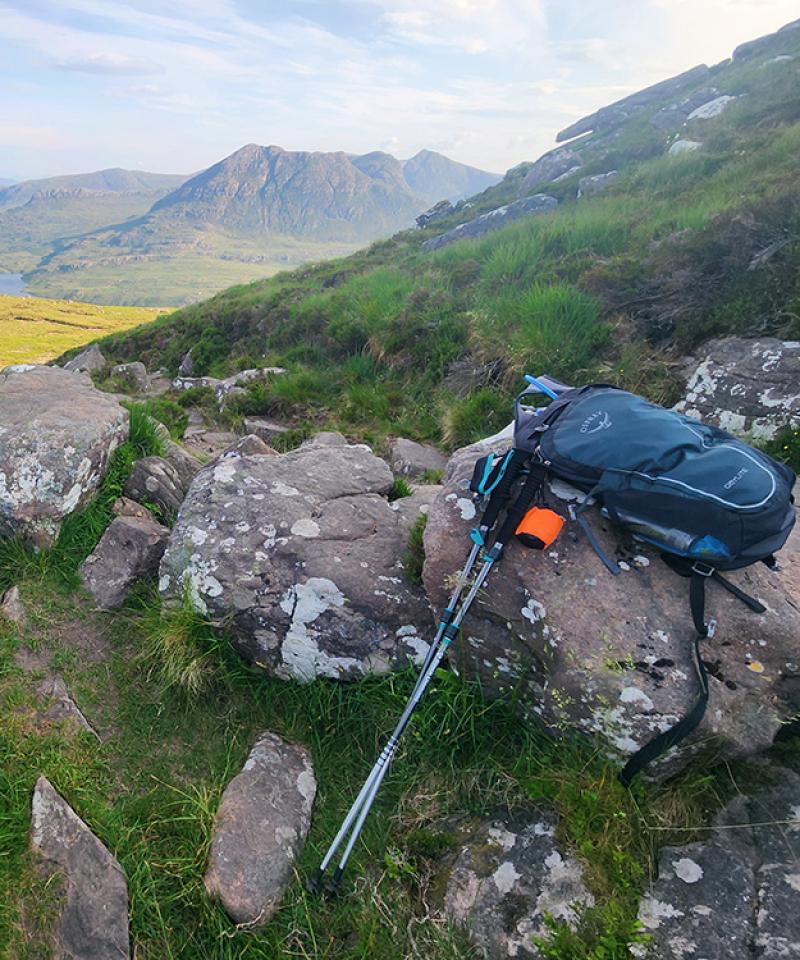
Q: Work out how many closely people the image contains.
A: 0